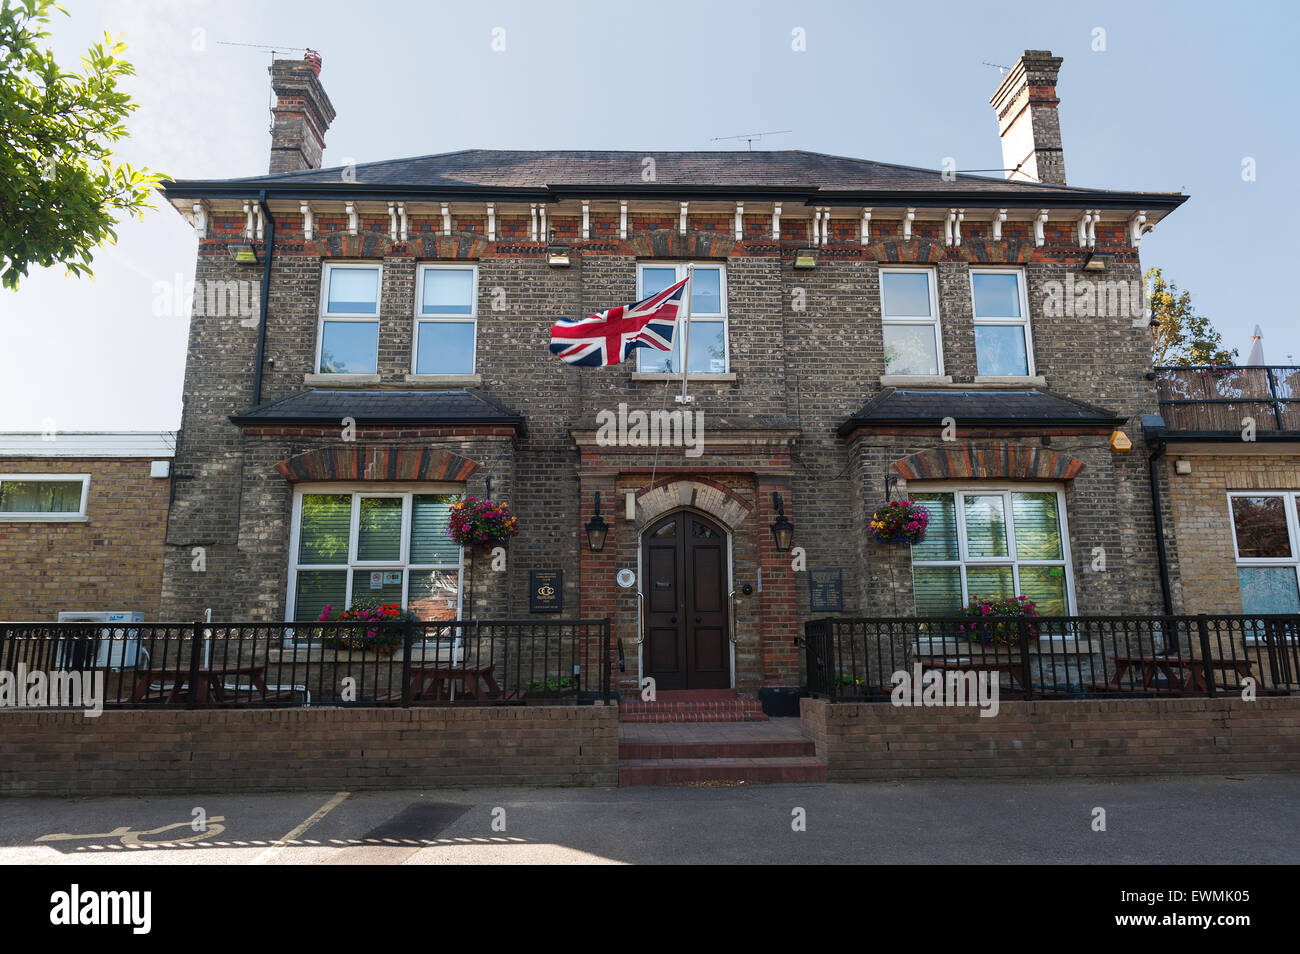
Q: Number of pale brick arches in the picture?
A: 1